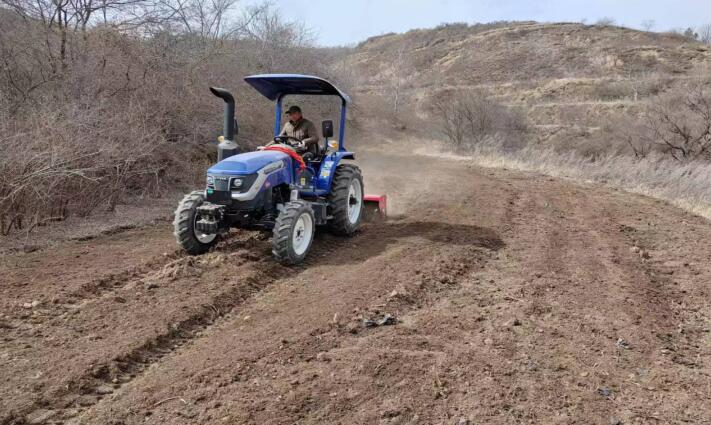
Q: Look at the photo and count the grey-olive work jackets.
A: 1